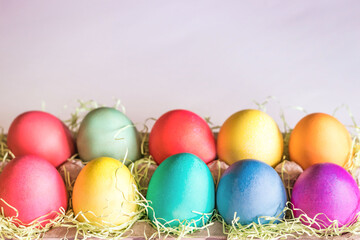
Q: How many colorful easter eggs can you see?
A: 10